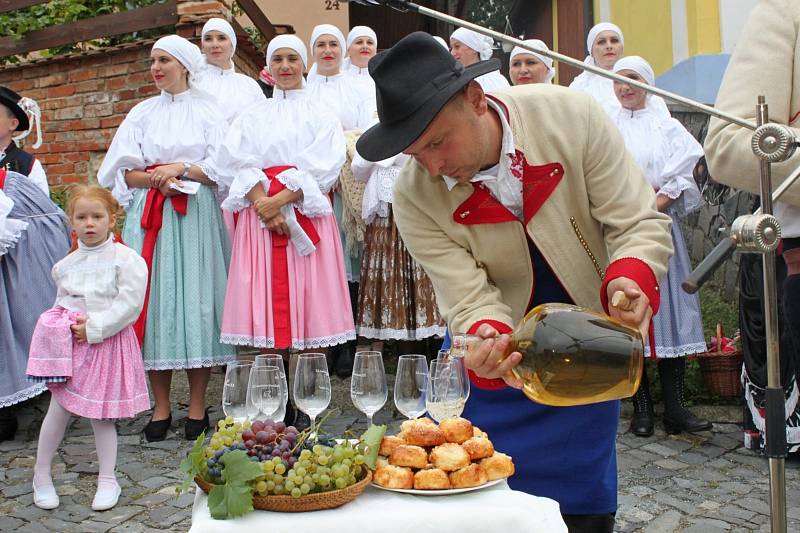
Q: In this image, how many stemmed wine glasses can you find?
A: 8